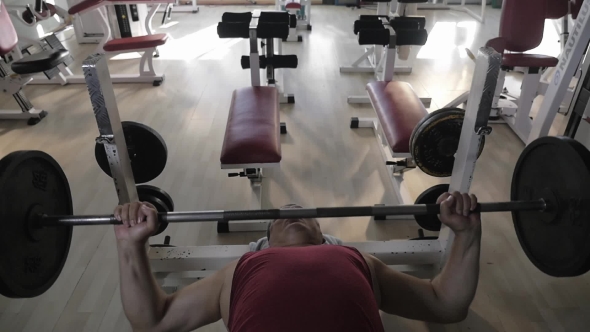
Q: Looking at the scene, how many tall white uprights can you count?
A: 2